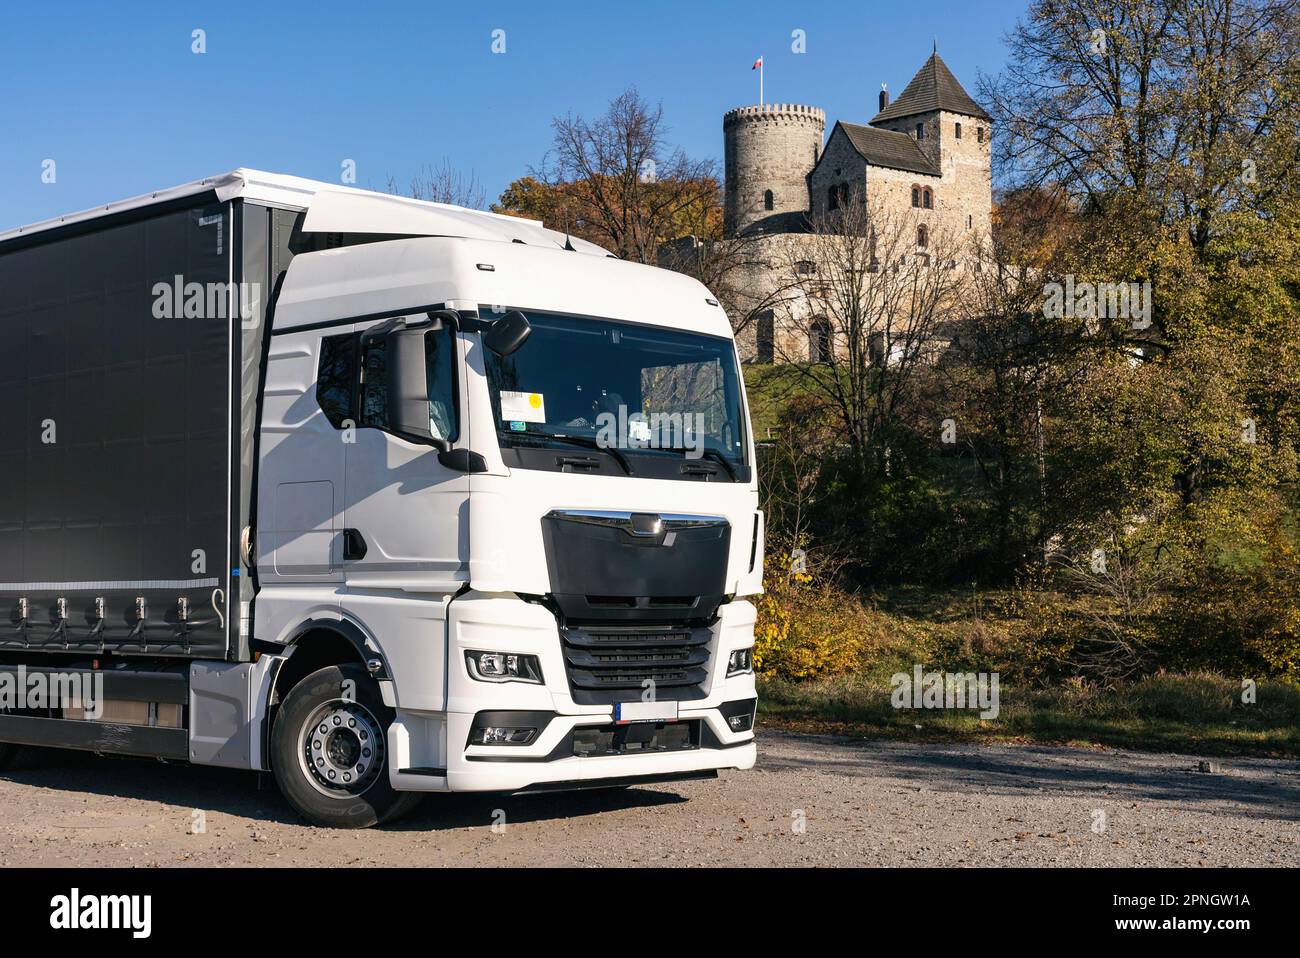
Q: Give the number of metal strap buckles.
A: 5